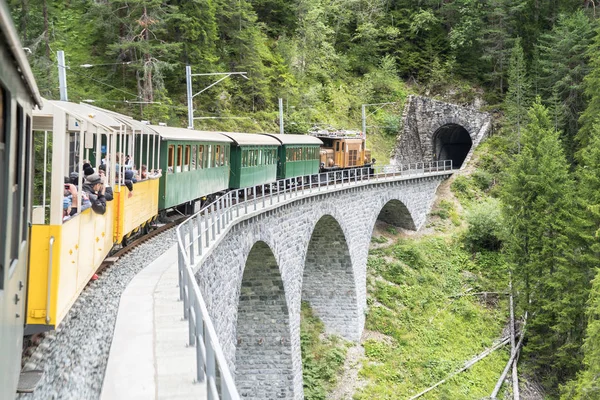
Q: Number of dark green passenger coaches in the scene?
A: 3